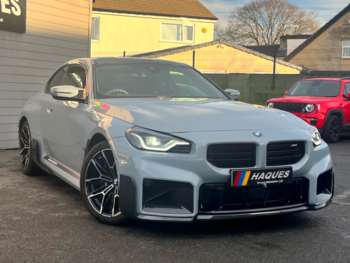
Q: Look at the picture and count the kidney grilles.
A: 2